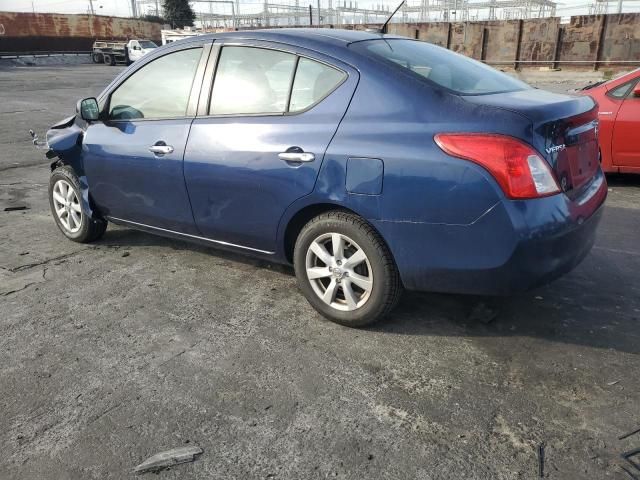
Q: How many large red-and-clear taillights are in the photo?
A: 1